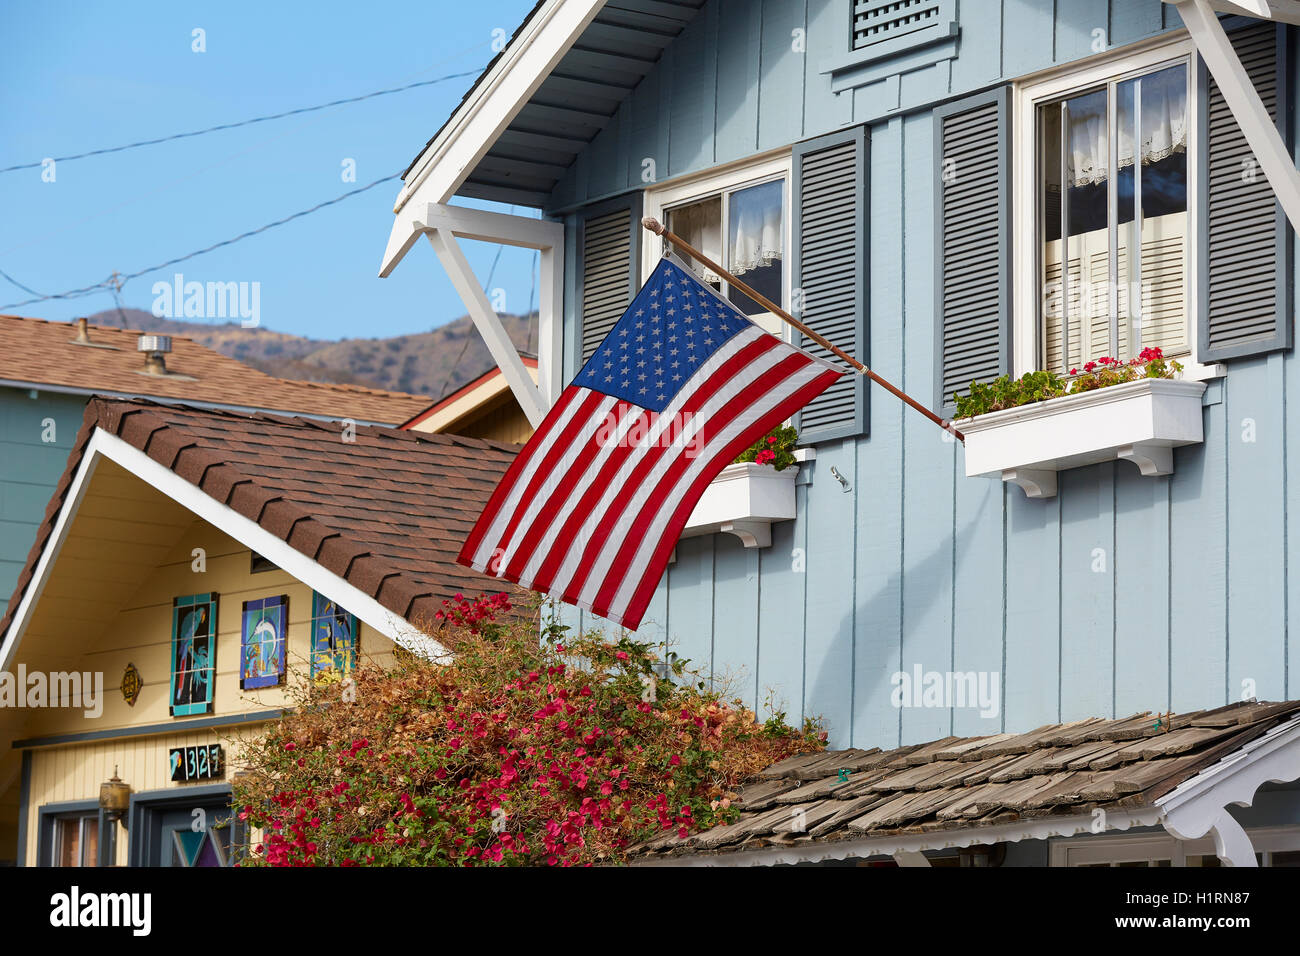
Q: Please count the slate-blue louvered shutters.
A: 4